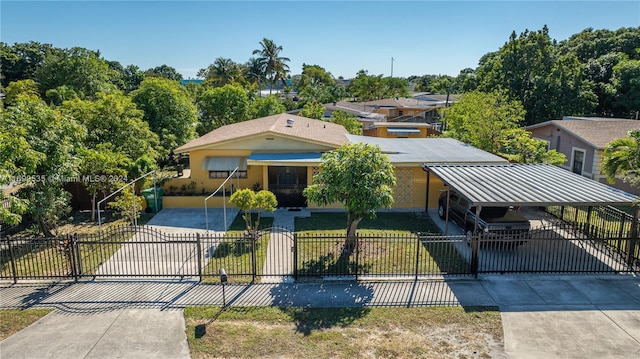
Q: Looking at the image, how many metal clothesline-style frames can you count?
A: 2